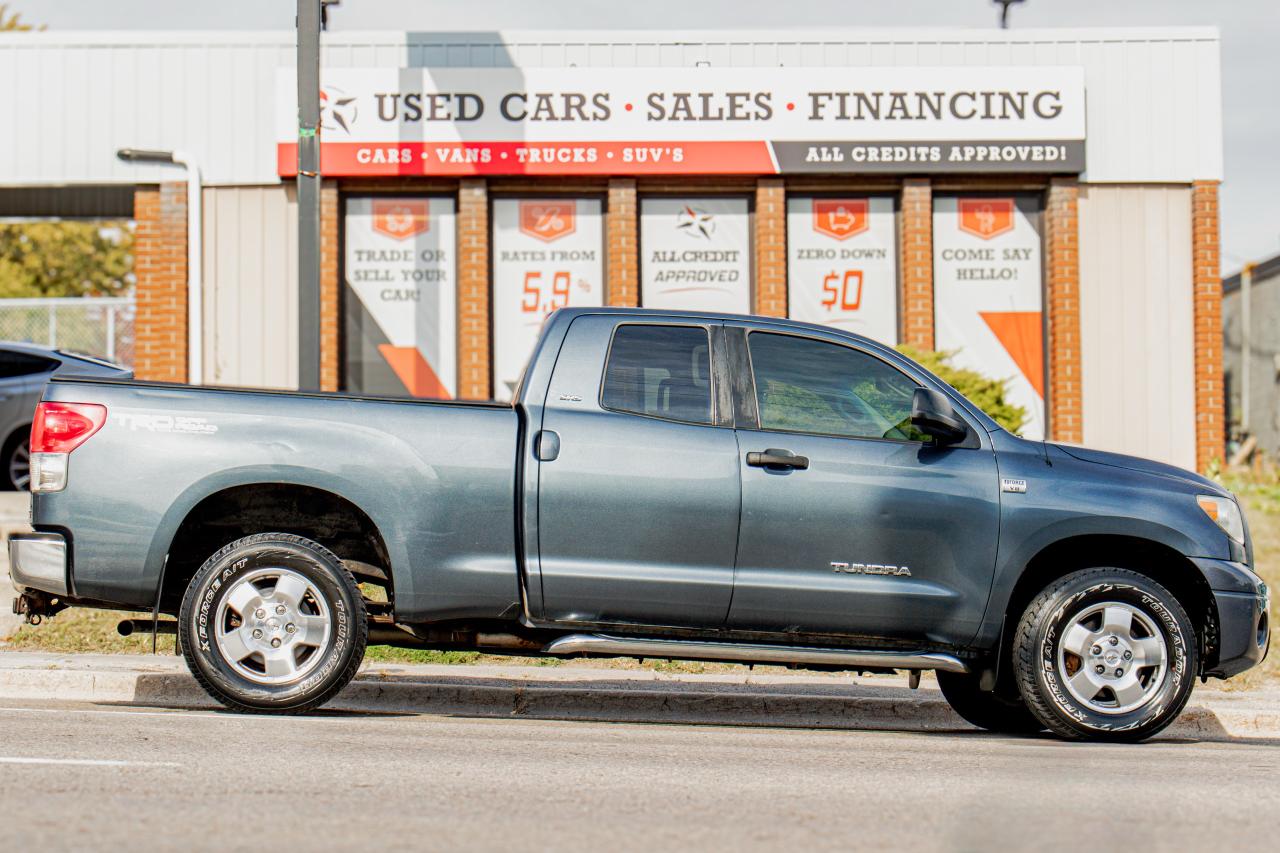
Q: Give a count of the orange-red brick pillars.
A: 8